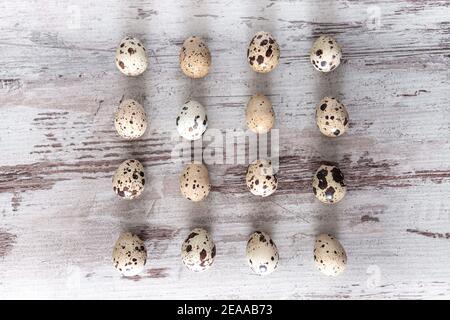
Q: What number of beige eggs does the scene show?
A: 3